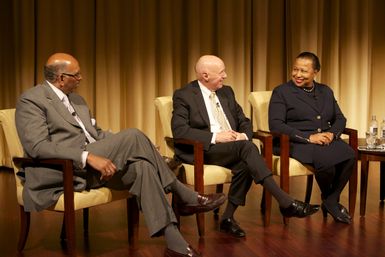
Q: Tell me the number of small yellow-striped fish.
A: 0